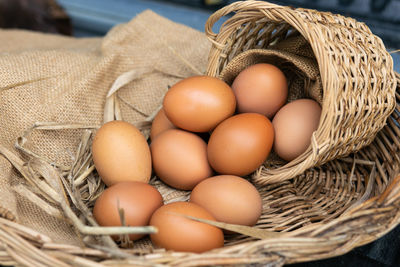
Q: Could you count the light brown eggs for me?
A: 10